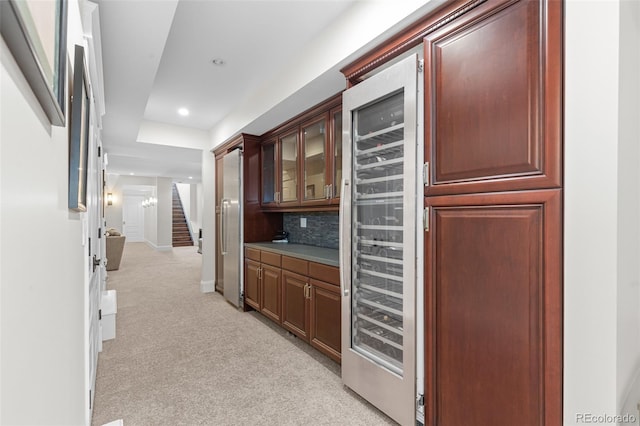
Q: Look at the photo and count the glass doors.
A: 5